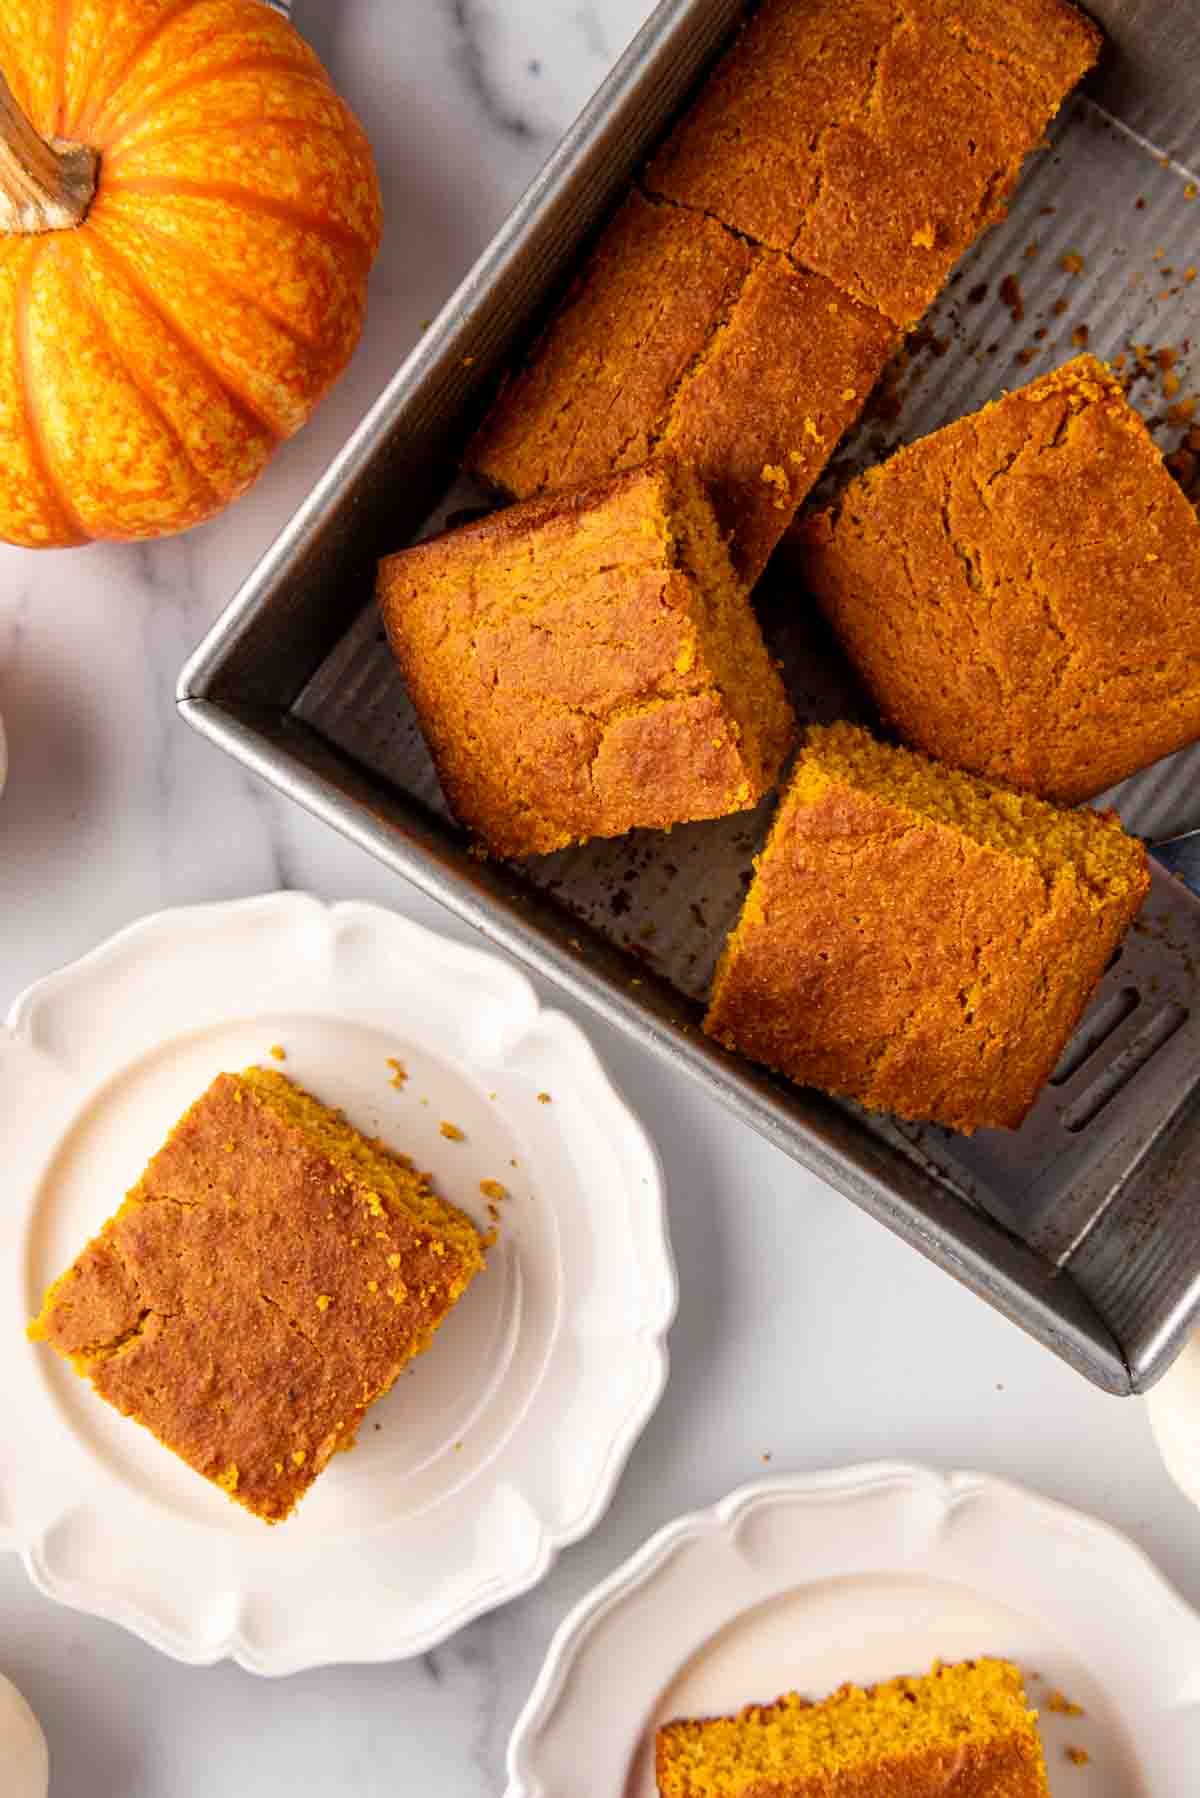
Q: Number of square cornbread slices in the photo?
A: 7